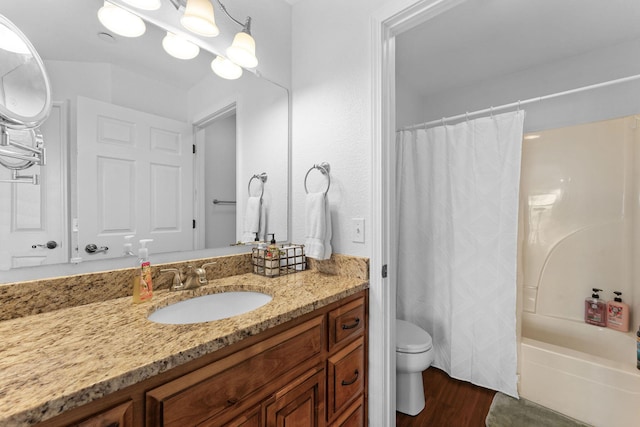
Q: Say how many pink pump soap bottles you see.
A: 2